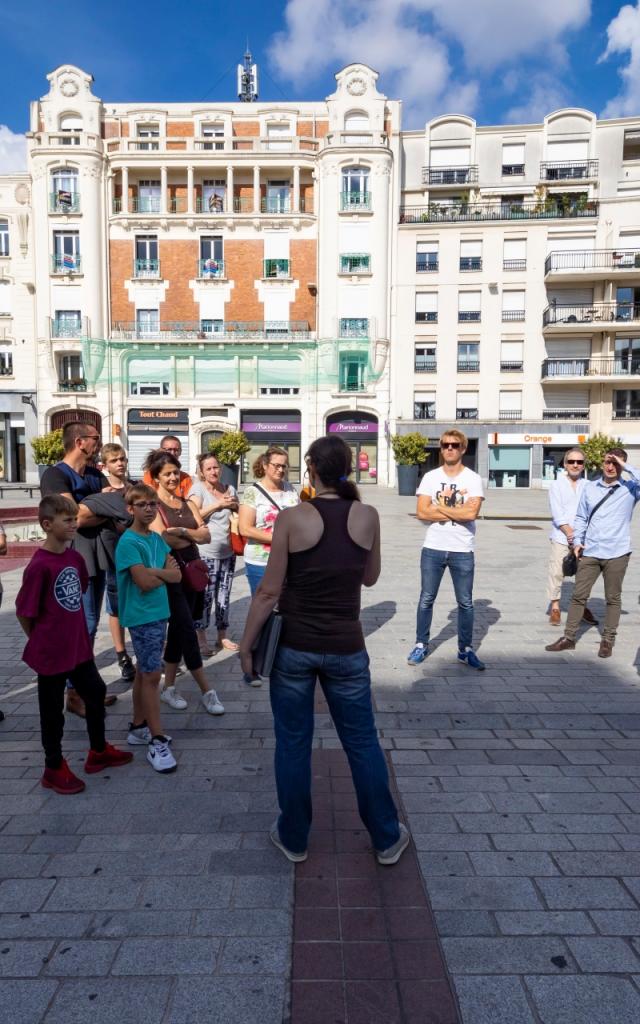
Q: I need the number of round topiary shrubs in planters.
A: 4